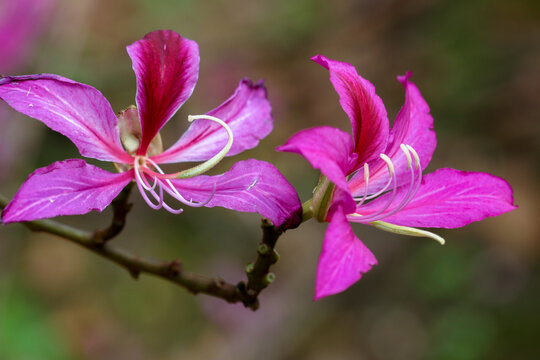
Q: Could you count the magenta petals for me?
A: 10